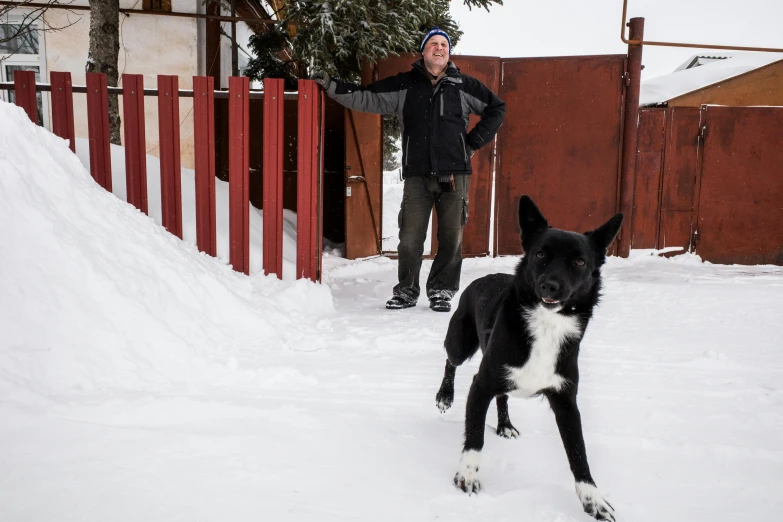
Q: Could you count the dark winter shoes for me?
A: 2